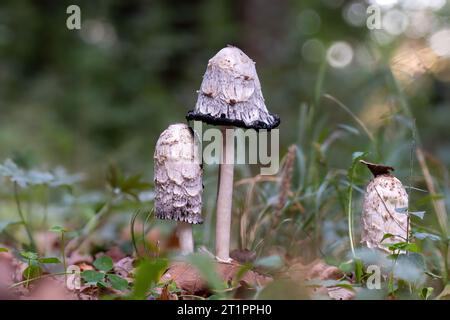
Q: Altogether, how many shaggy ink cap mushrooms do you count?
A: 3